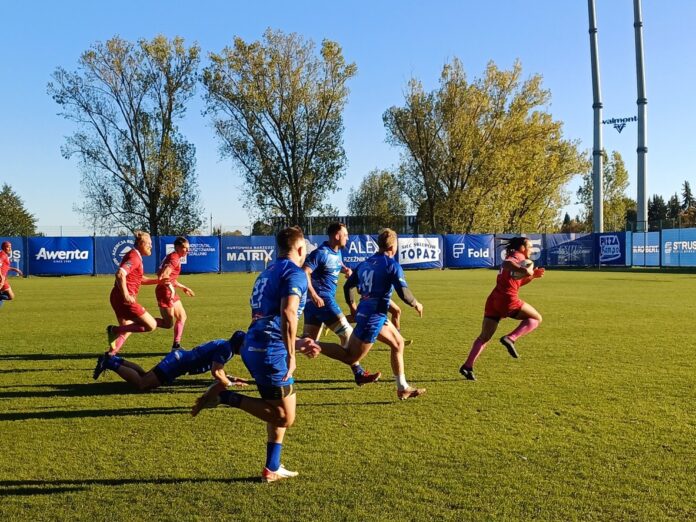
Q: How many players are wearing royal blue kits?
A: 4